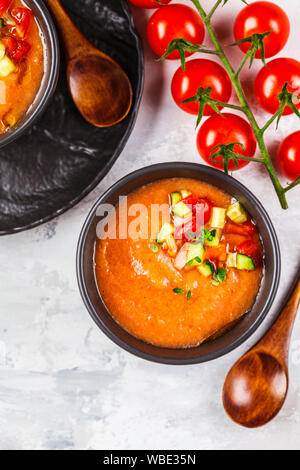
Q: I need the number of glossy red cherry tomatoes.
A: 7